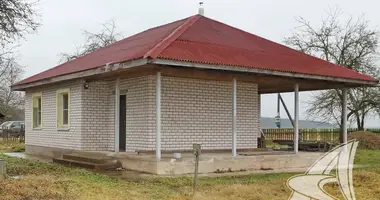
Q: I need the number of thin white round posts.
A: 5